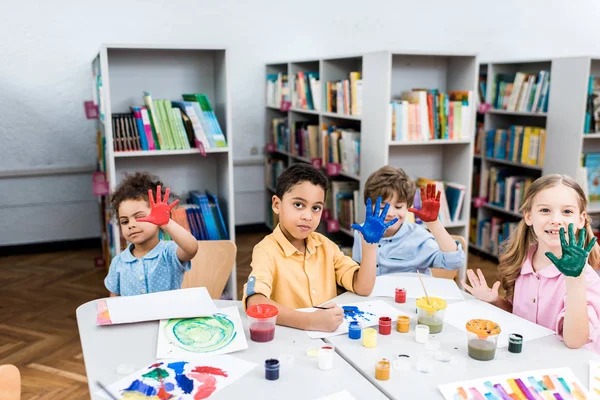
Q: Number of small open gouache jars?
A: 10